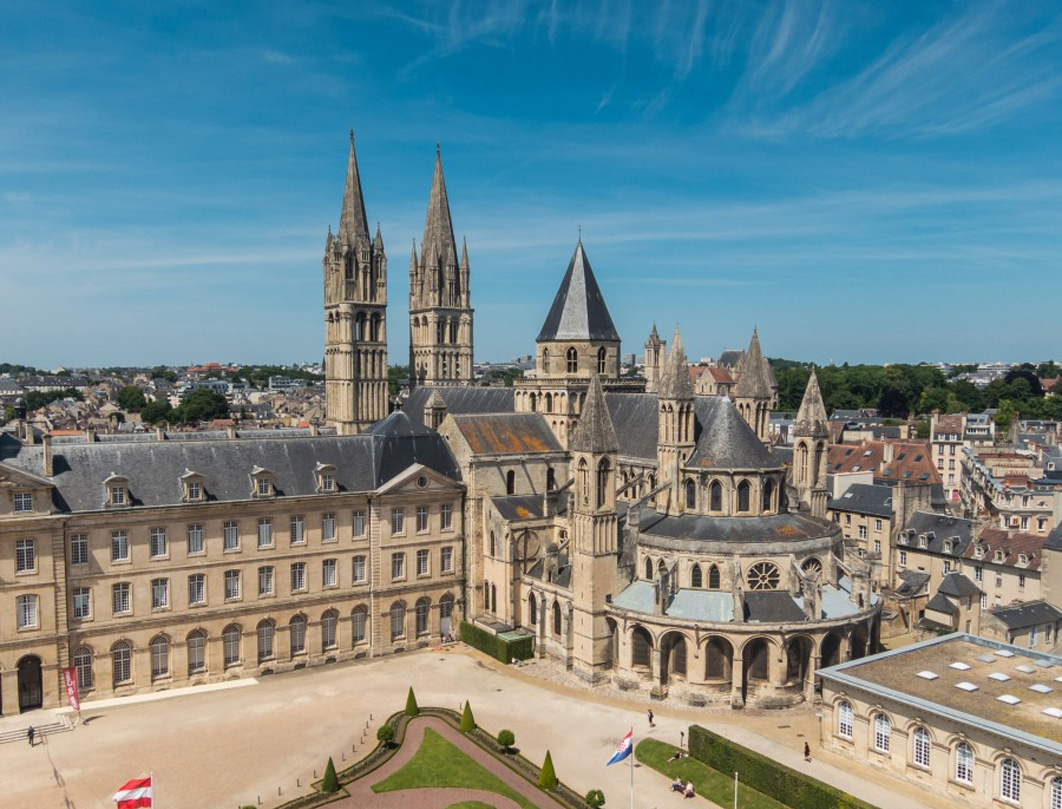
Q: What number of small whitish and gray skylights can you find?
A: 12